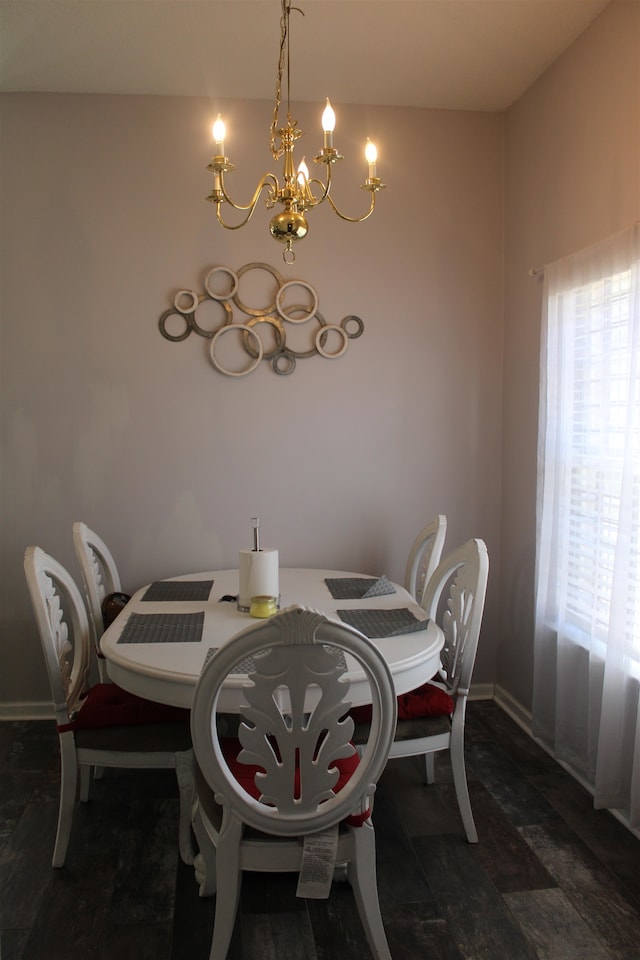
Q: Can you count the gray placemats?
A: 5